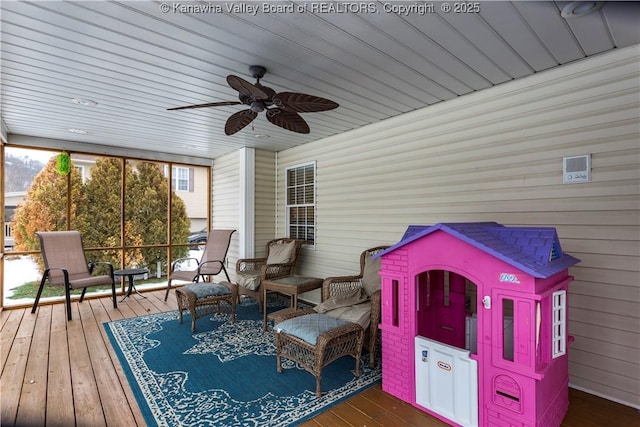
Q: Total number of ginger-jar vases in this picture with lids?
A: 0